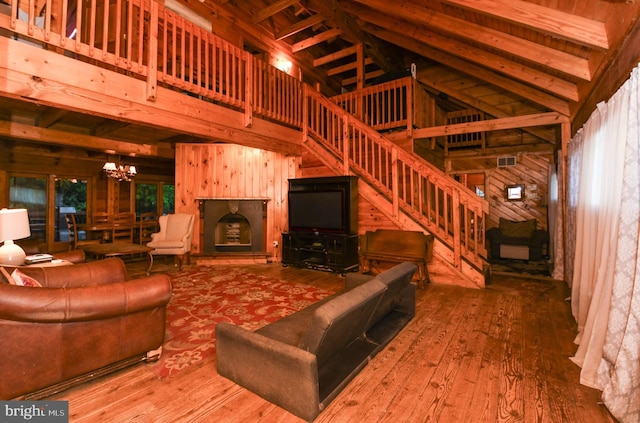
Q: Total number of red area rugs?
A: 1